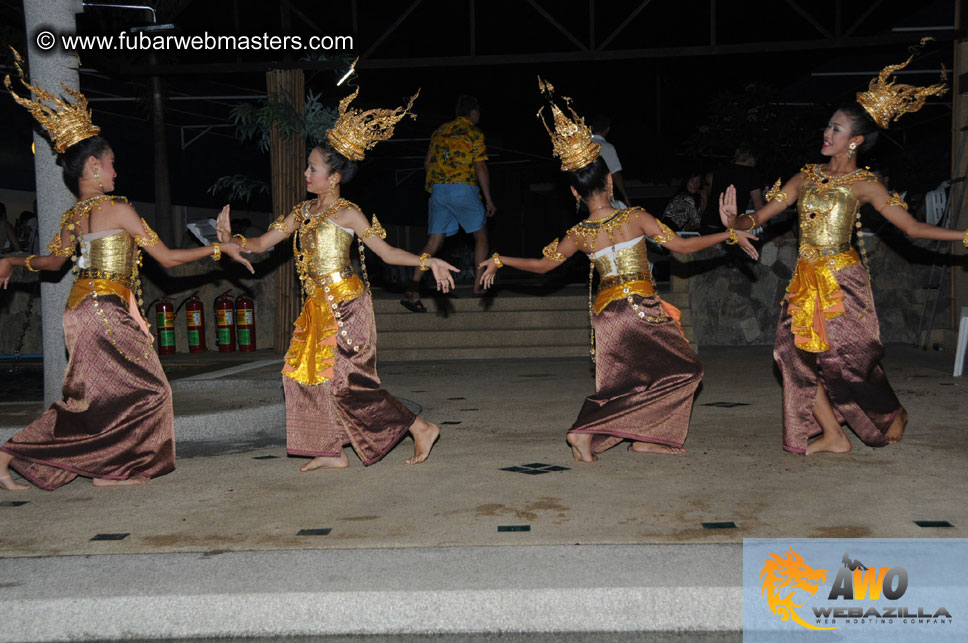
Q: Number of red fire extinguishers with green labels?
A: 4